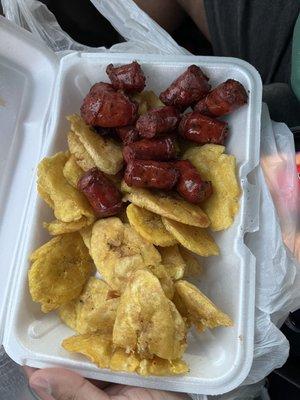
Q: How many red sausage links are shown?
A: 11